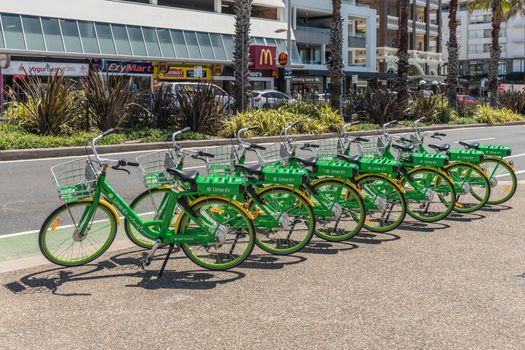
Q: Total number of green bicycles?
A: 7